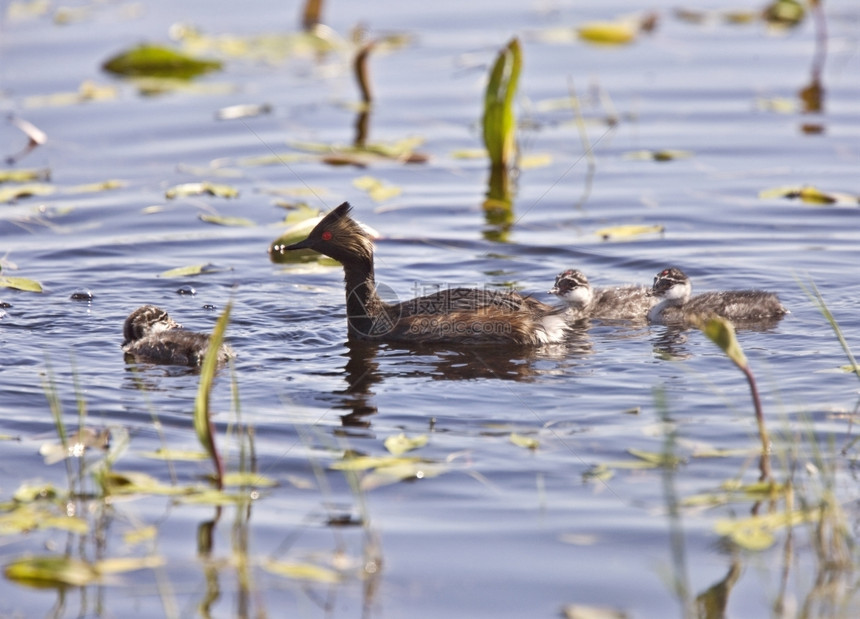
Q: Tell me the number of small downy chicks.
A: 3